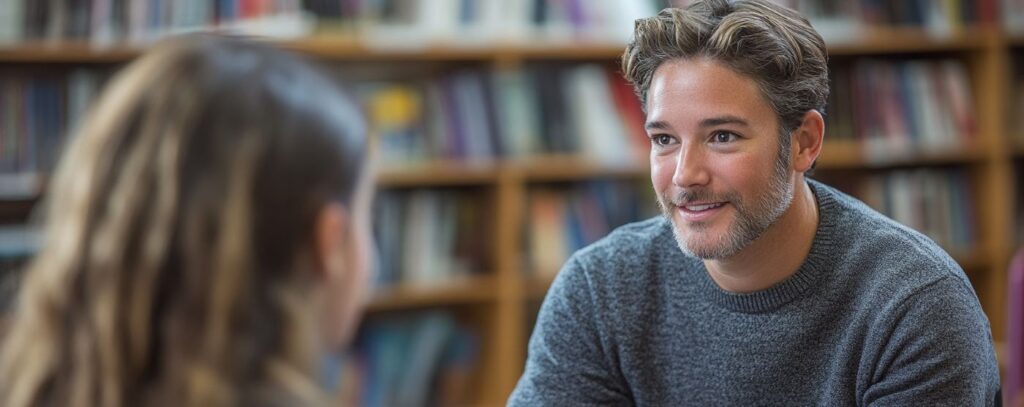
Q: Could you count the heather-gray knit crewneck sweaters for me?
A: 1